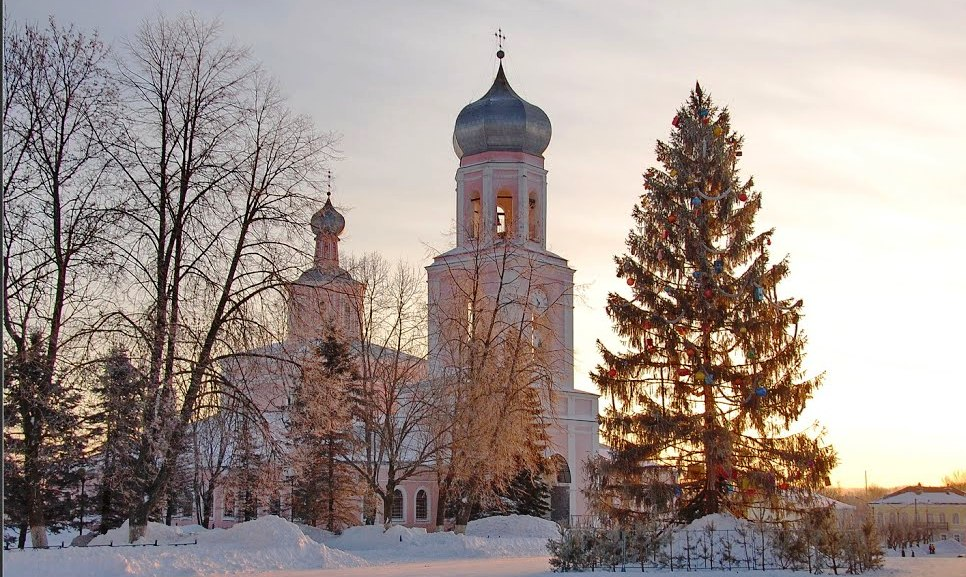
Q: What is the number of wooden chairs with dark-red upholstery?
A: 0